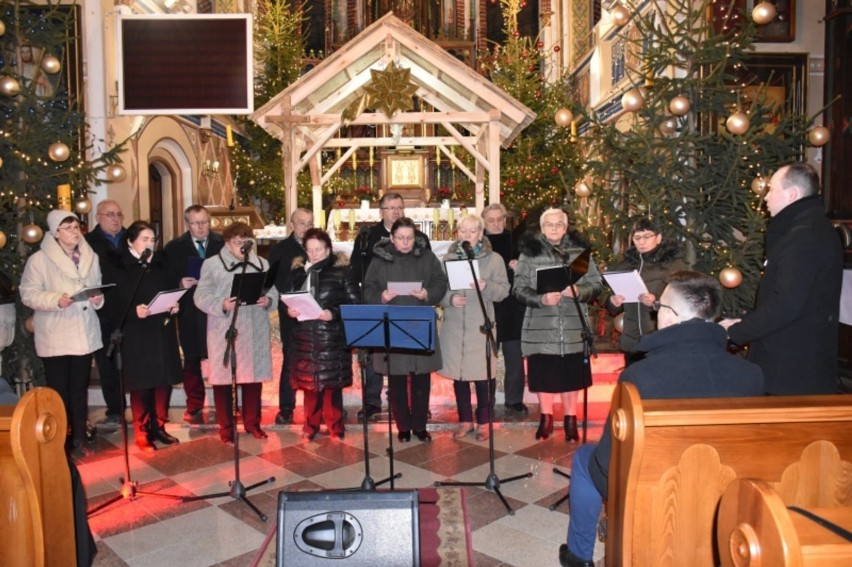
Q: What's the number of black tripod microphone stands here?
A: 5